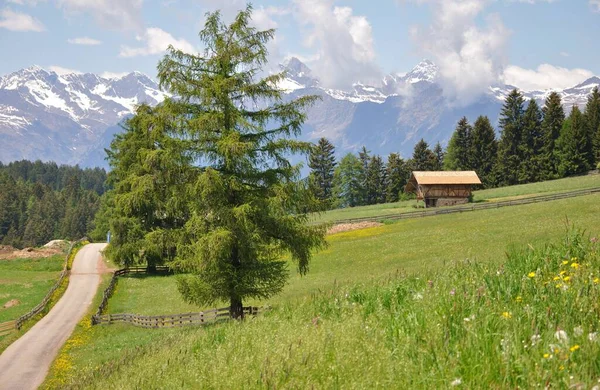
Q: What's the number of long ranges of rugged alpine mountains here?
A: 1